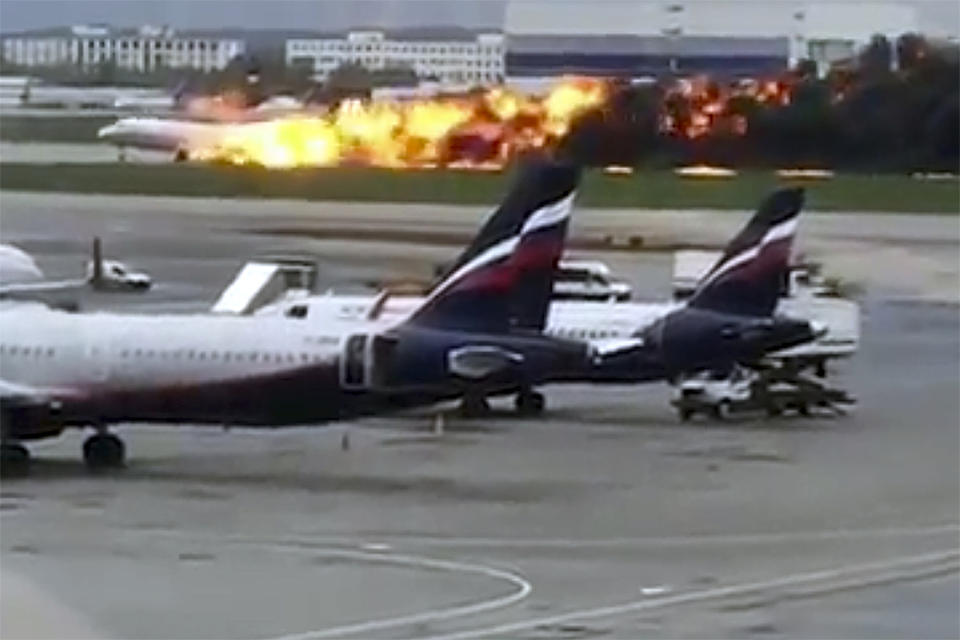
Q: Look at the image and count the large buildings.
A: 3